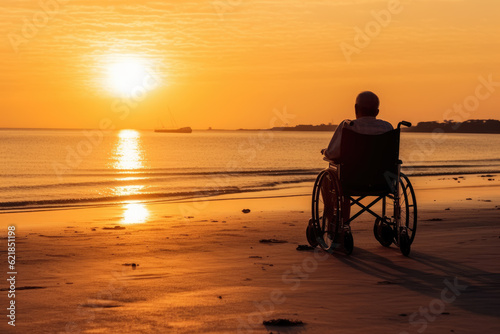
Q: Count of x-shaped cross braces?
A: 1